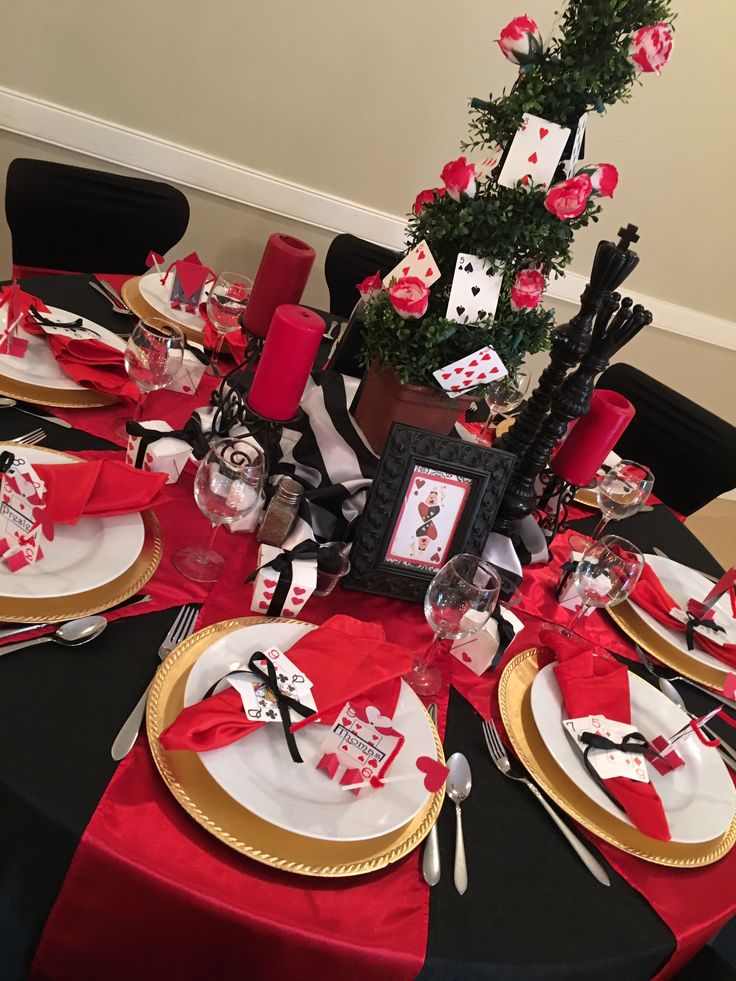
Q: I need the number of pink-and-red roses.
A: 9